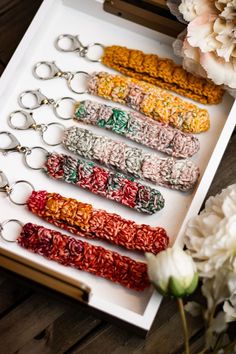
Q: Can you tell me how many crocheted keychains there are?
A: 7